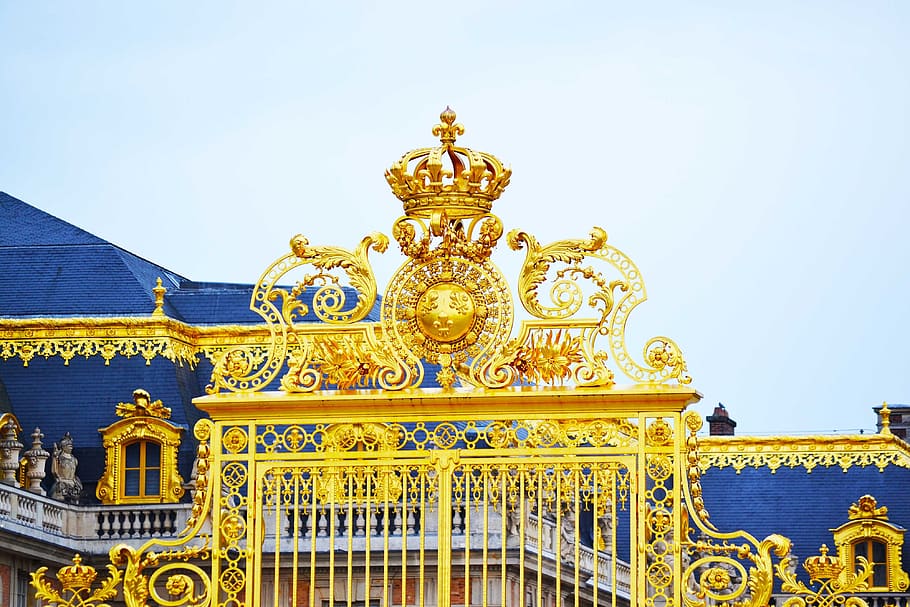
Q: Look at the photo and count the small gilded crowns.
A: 2